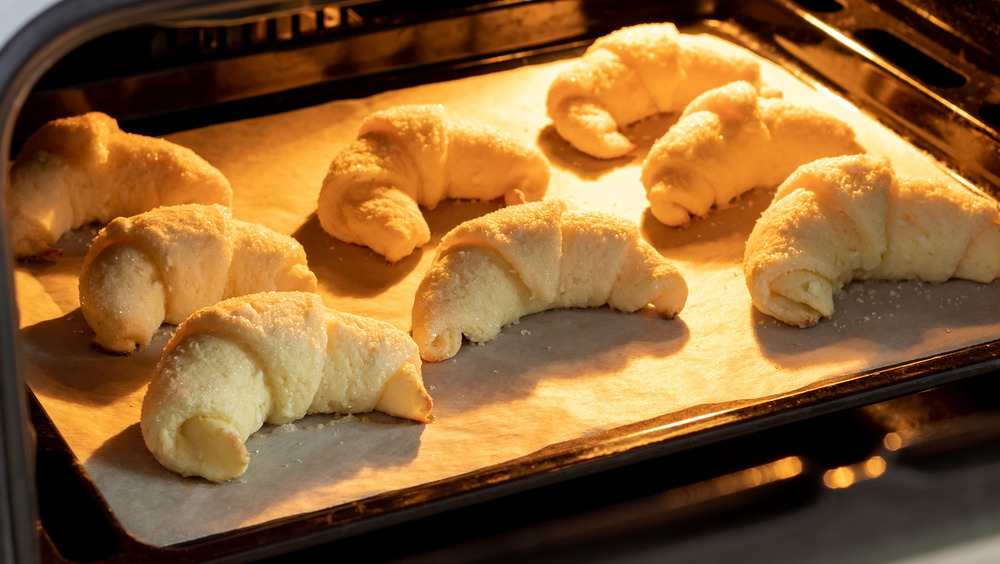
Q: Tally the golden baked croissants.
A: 8